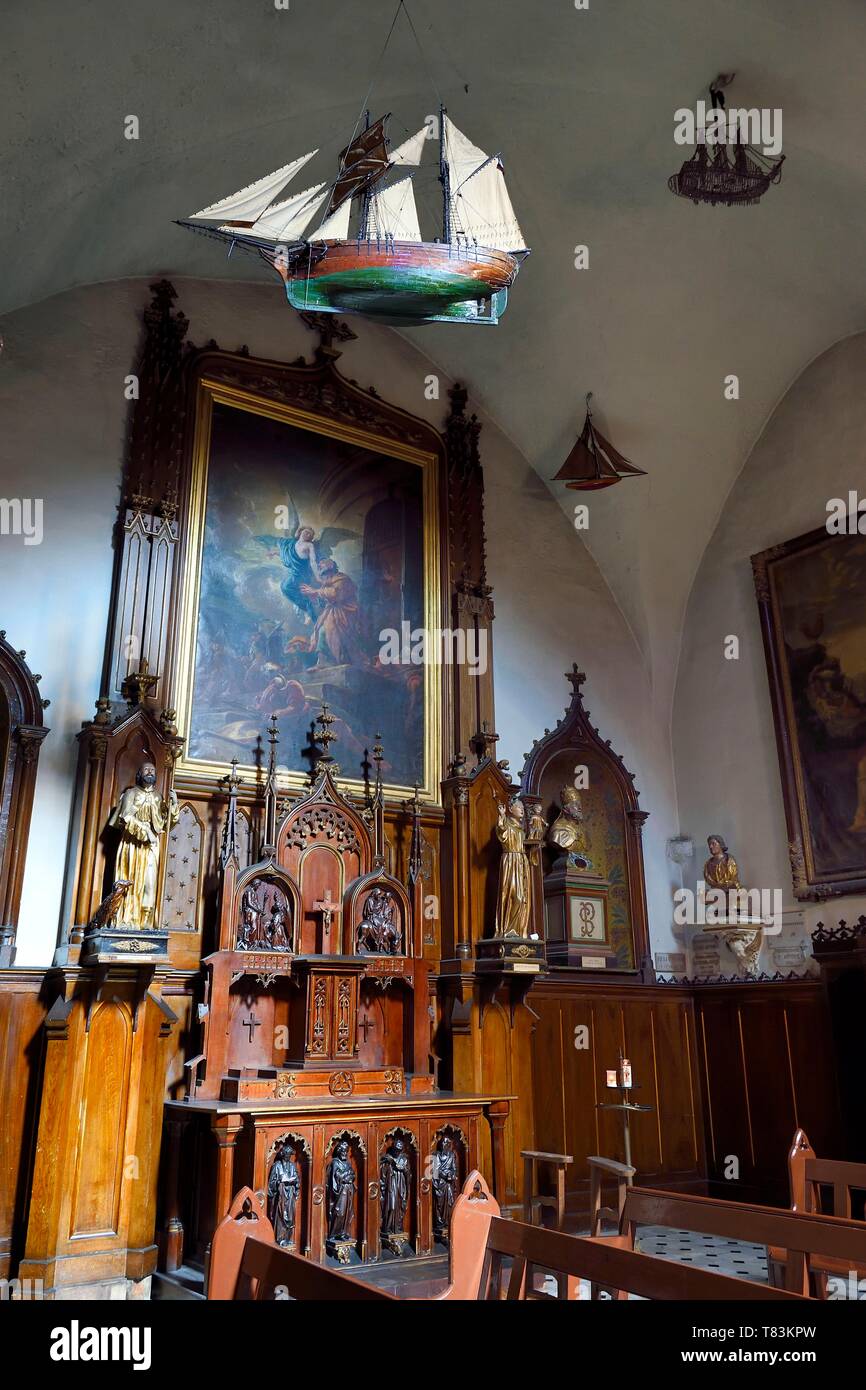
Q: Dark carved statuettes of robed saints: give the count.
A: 4